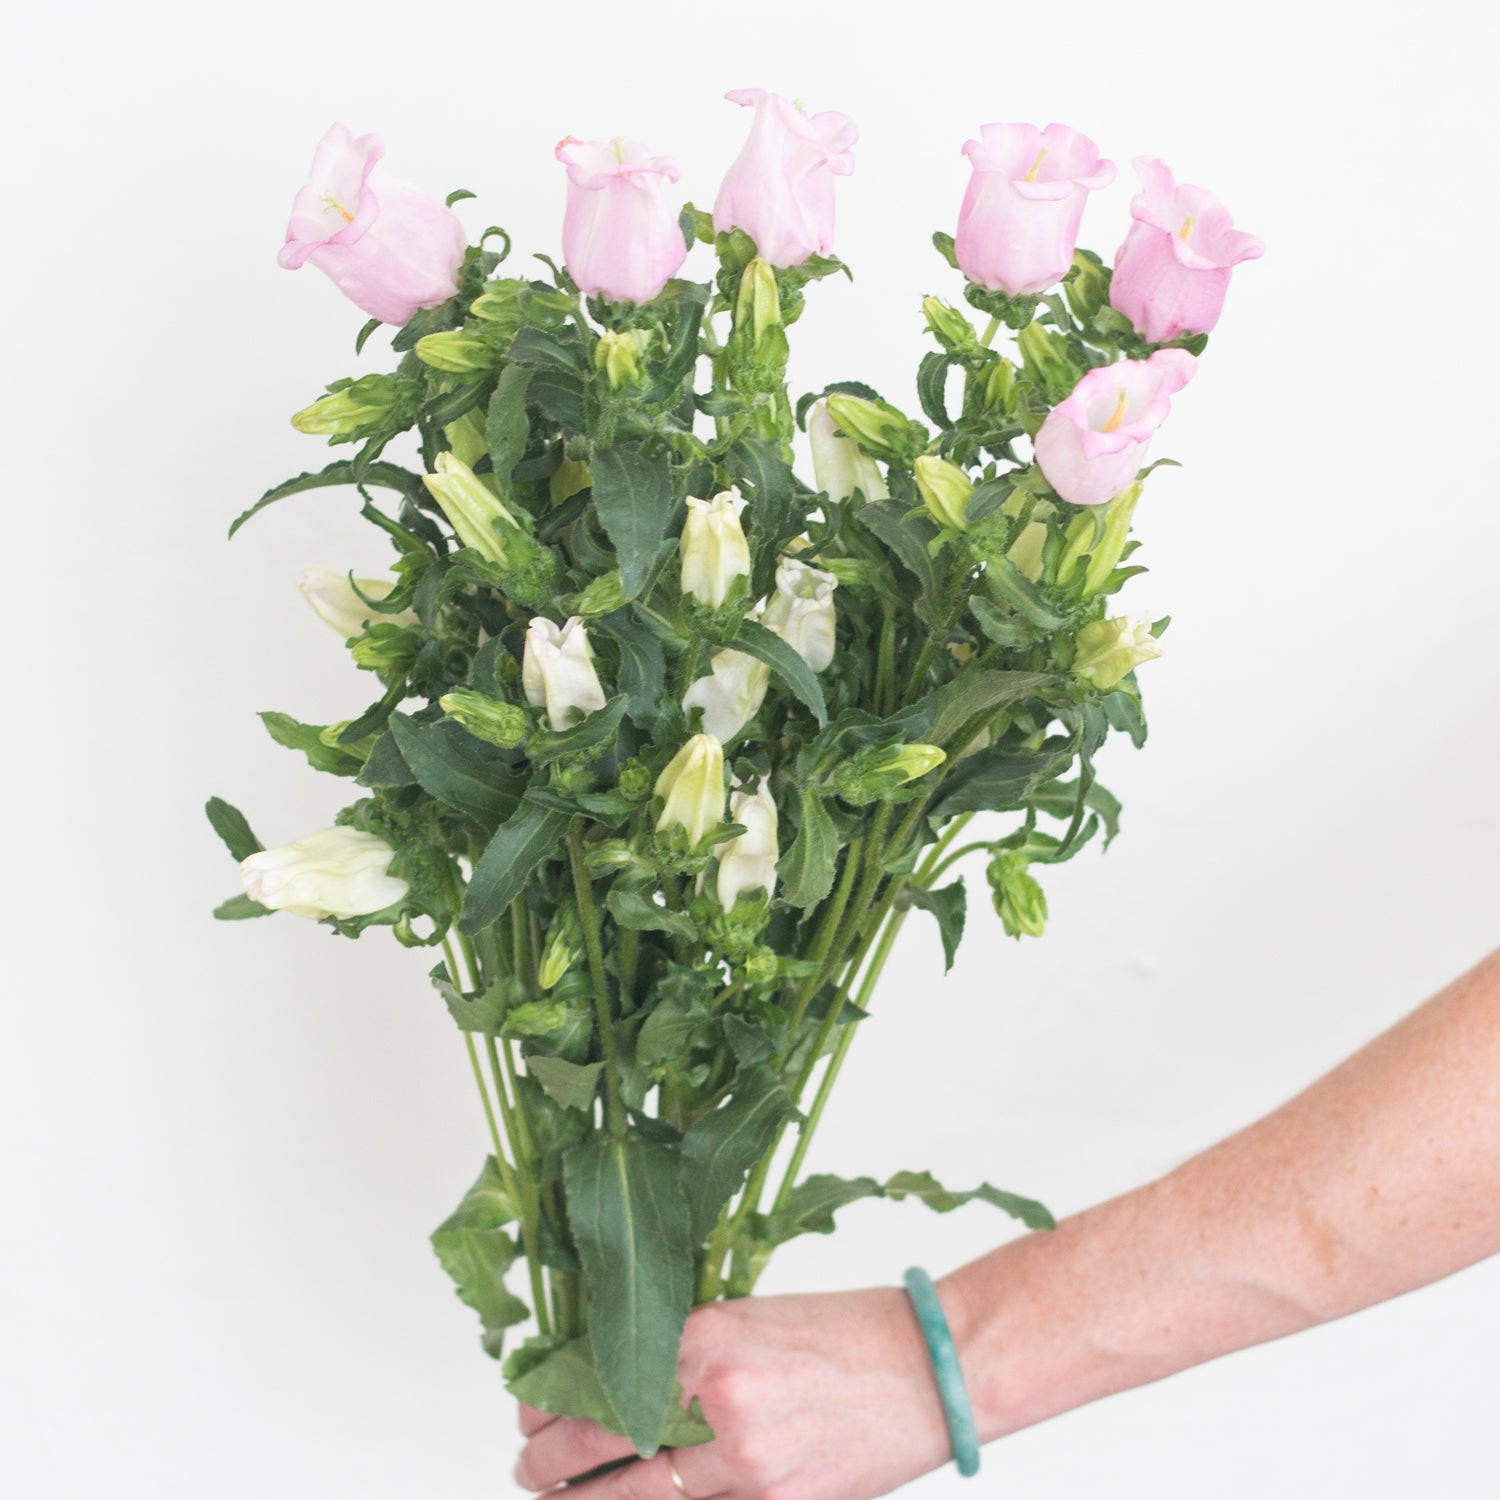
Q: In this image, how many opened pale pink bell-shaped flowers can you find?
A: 6